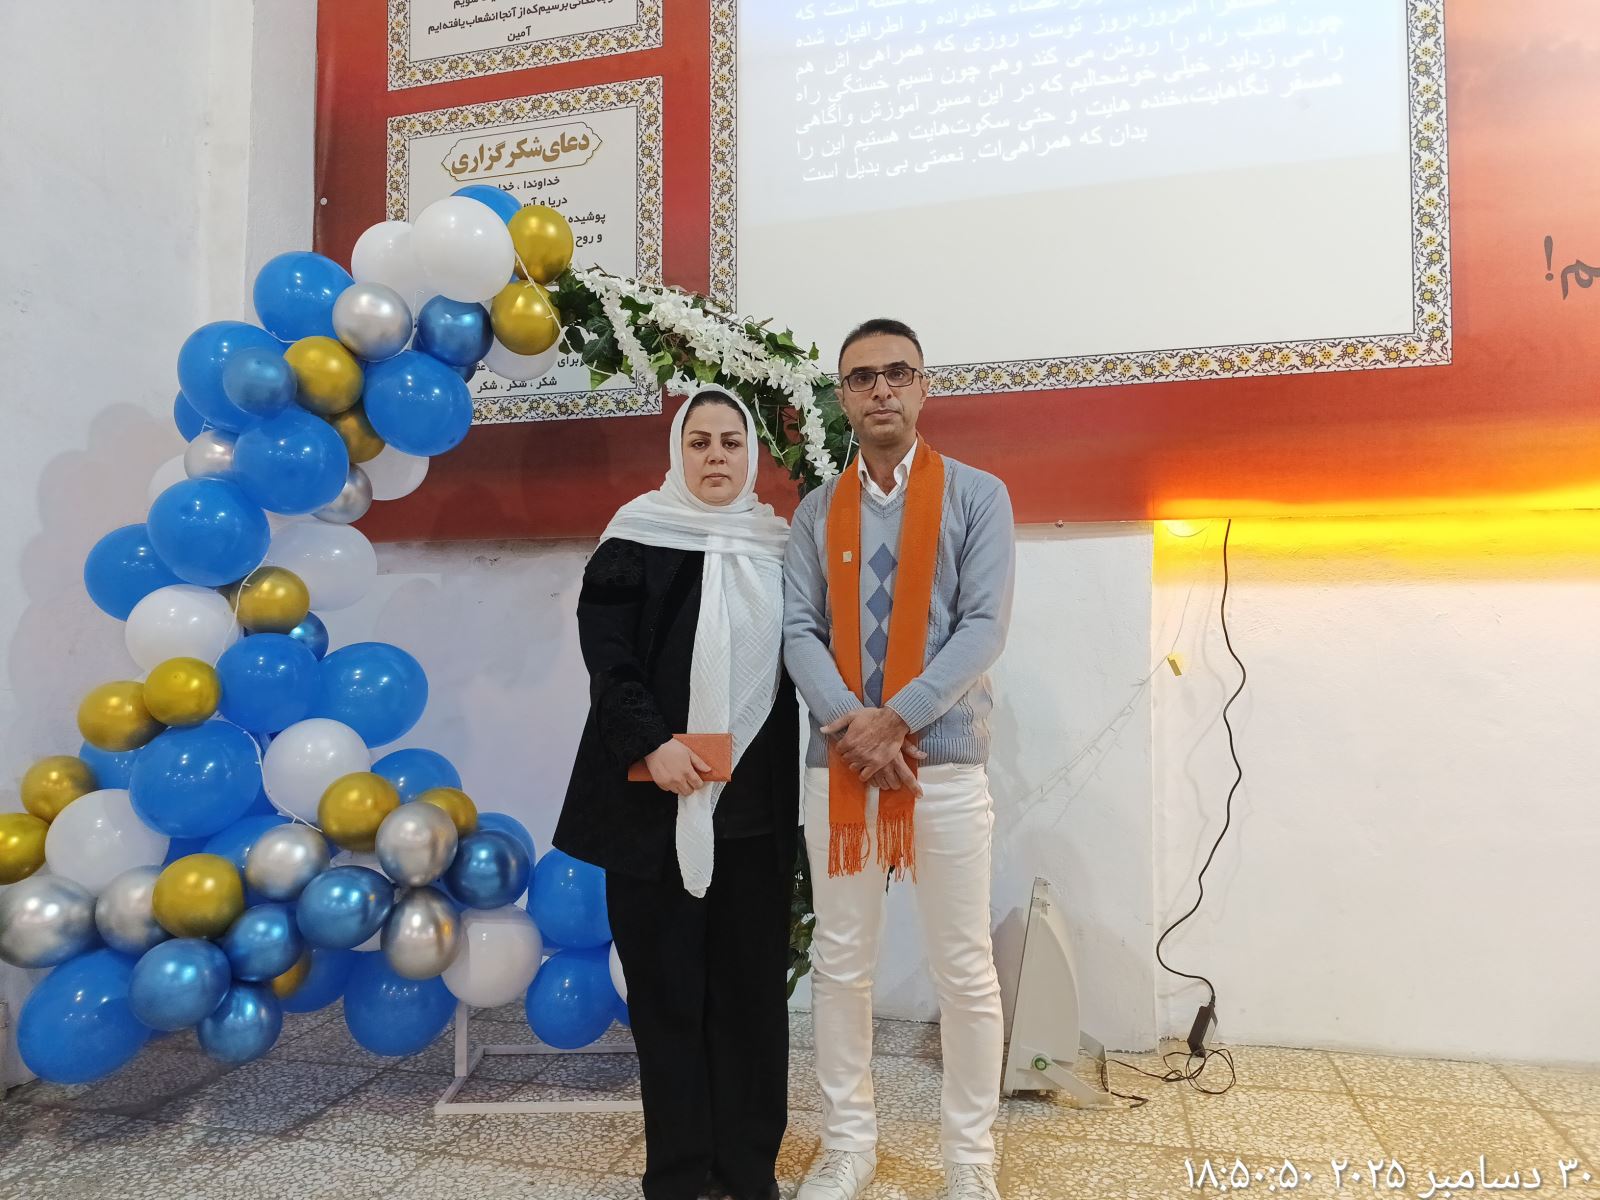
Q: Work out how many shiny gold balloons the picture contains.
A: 13